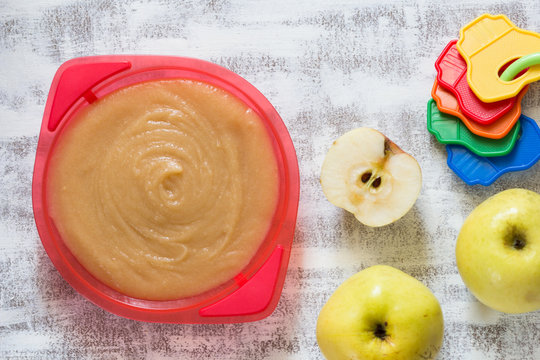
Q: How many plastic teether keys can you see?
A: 5